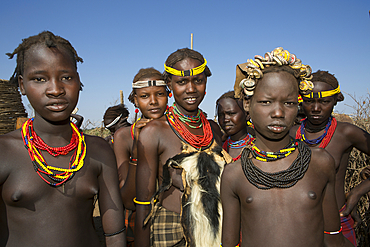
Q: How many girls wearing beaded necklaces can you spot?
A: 6